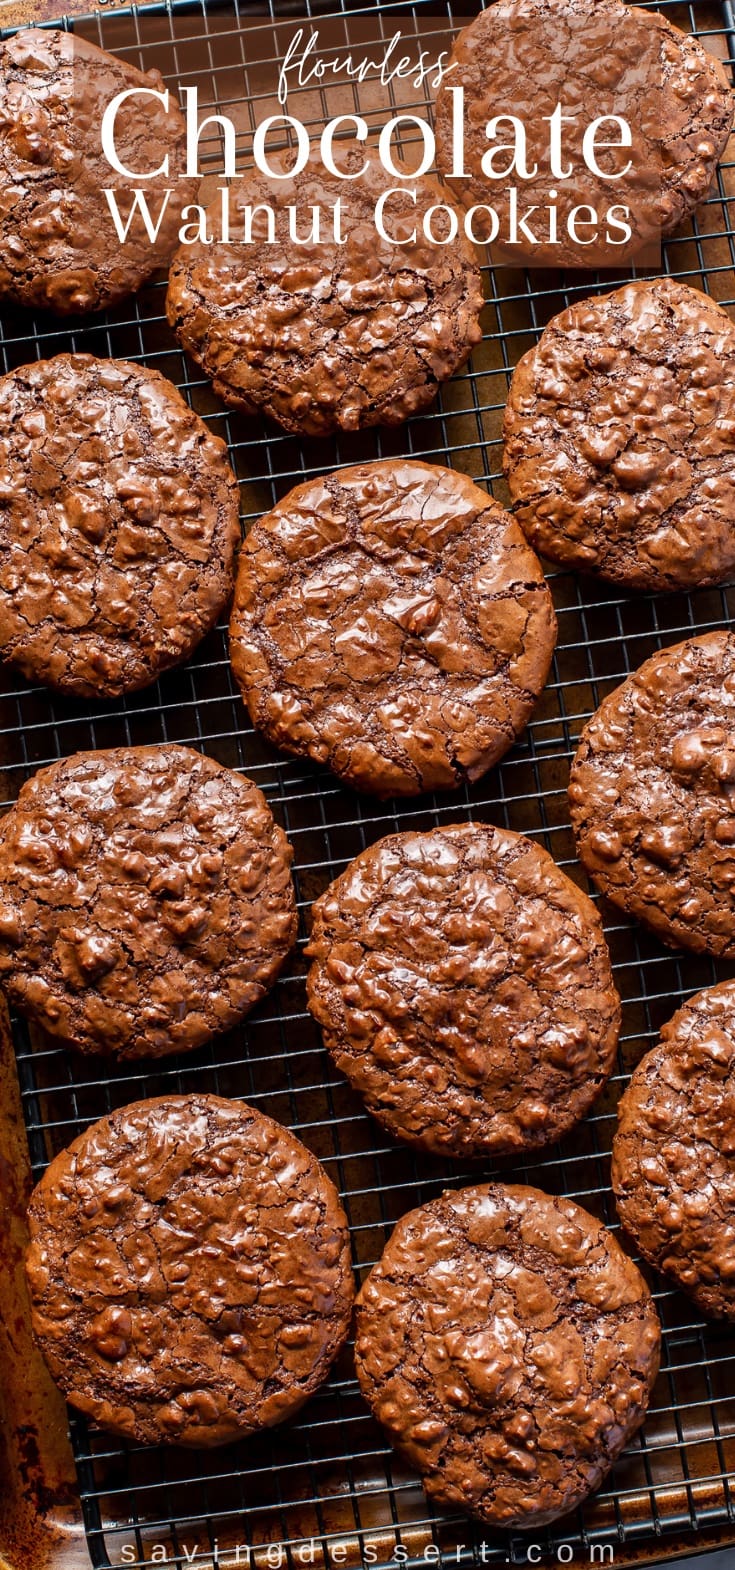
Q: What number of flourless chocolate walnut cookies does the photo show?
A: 12